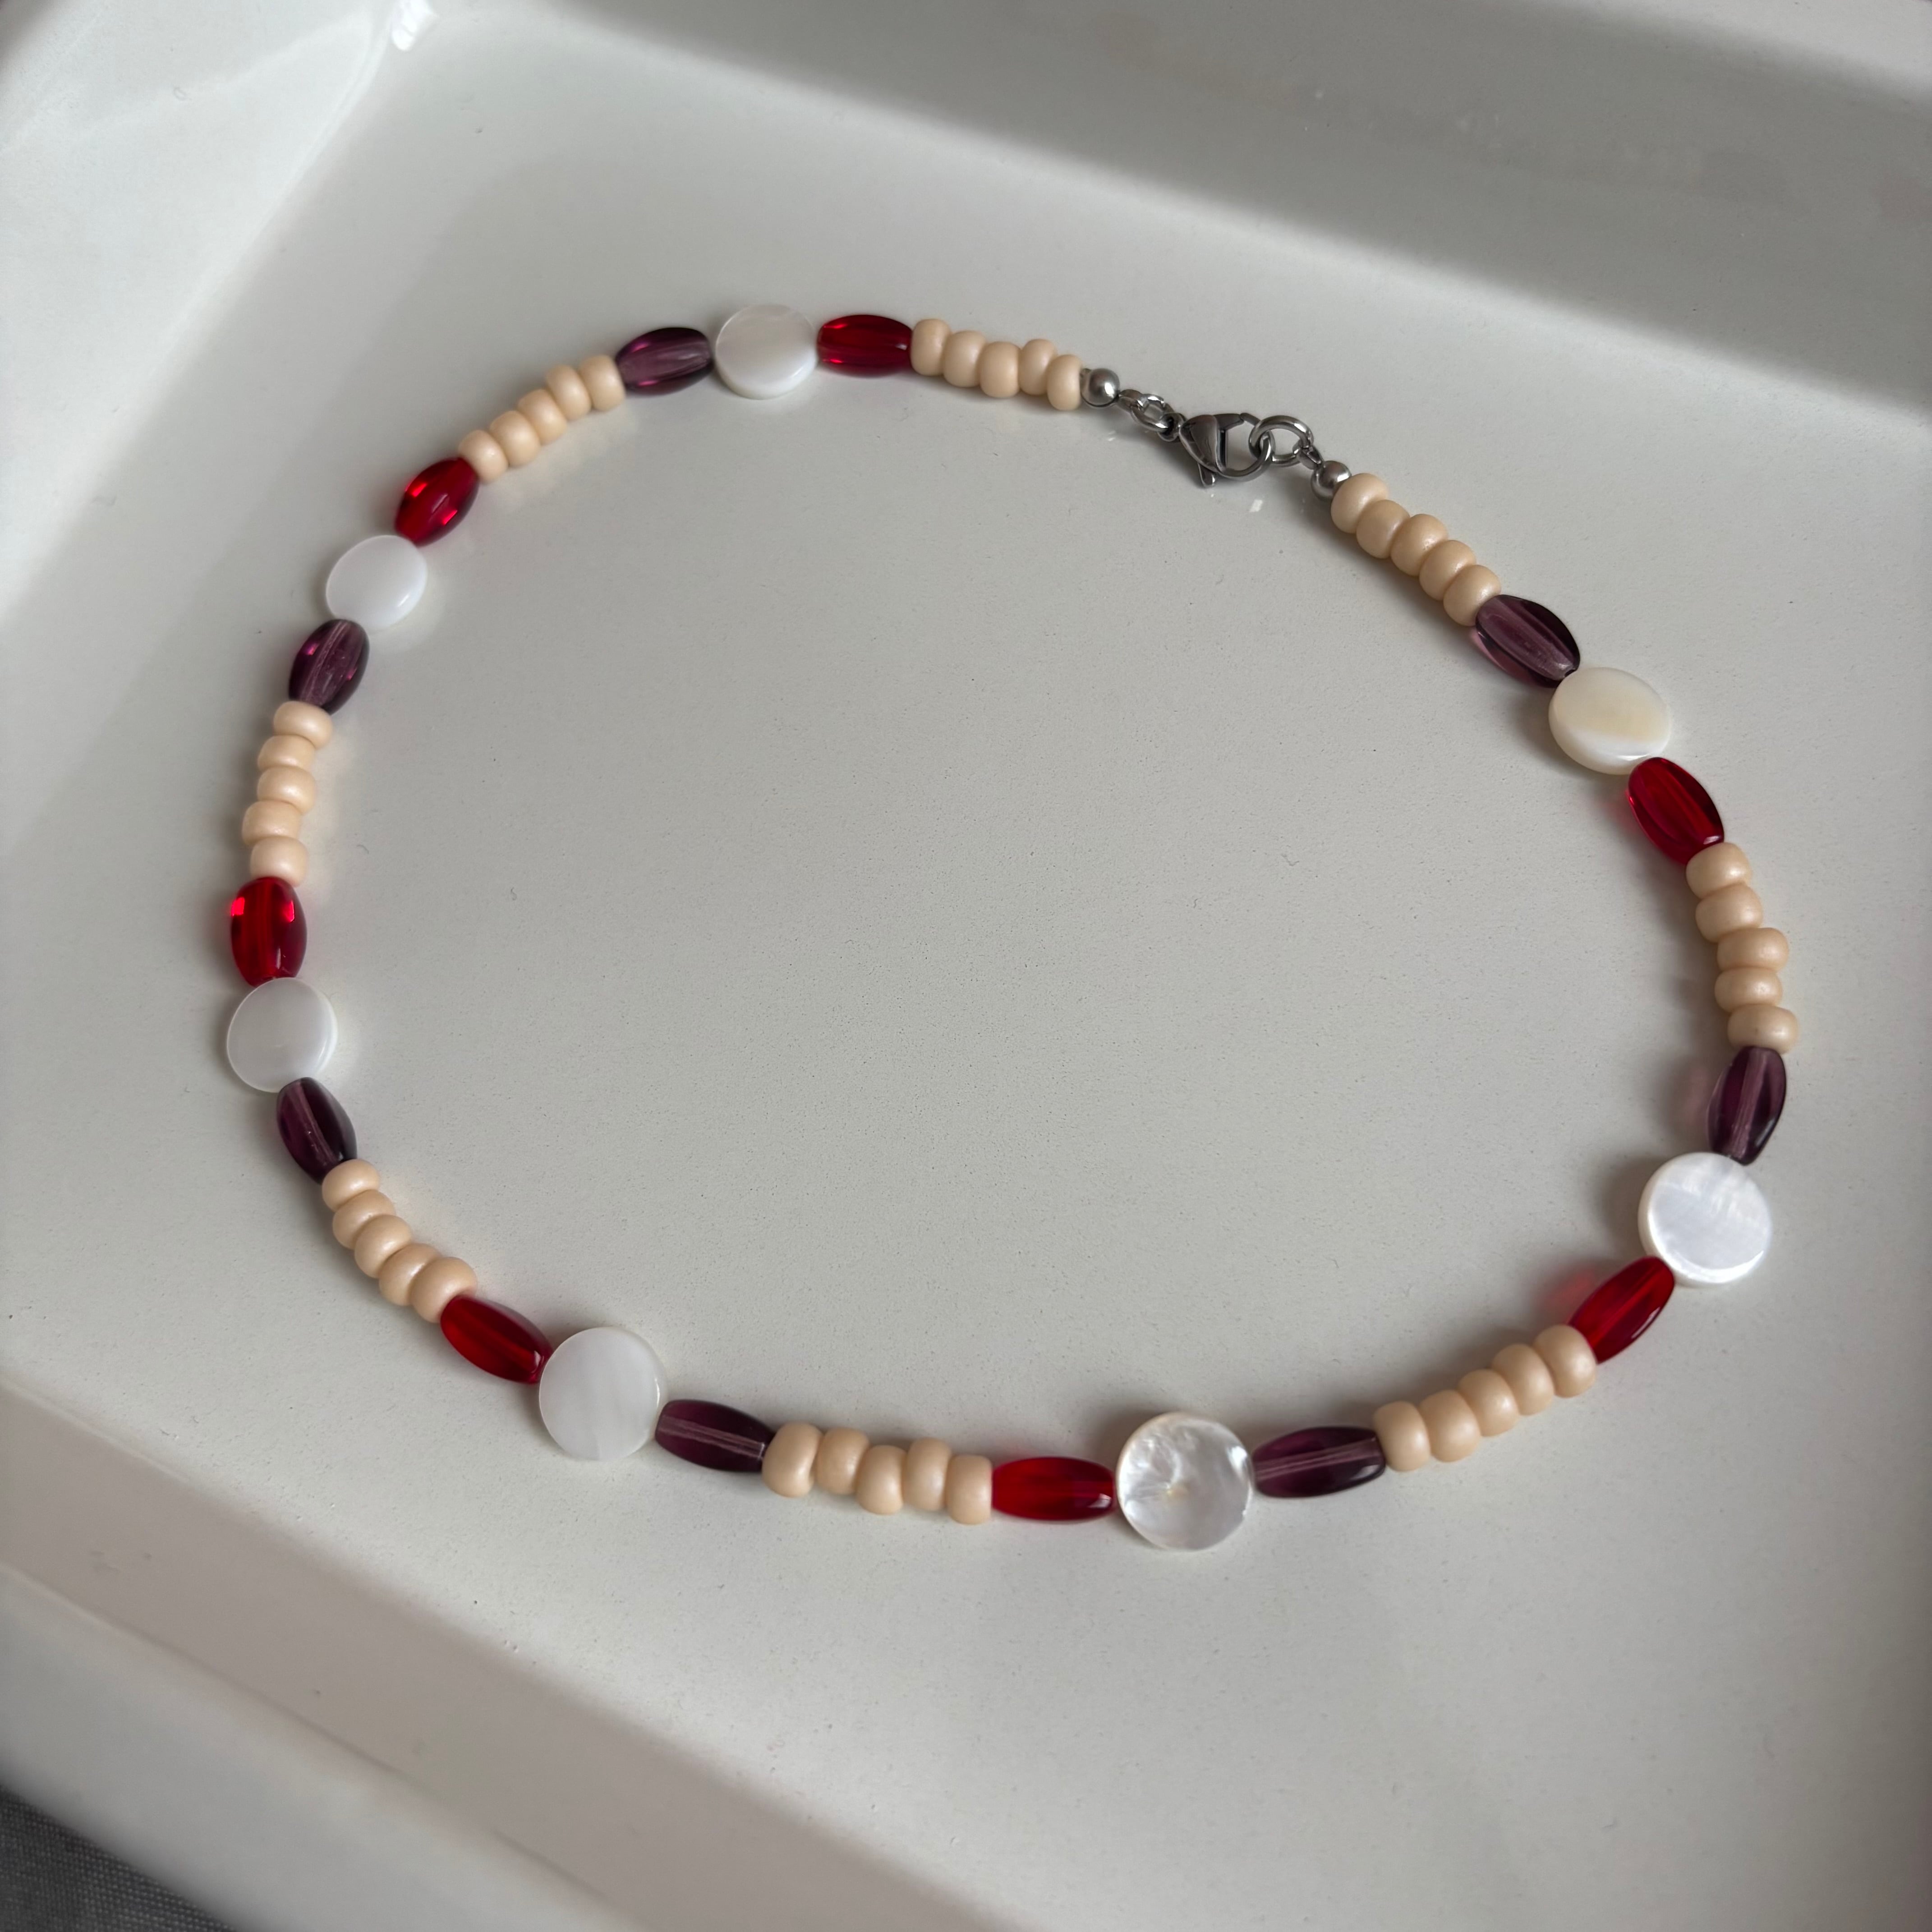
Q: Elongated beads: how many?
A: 14